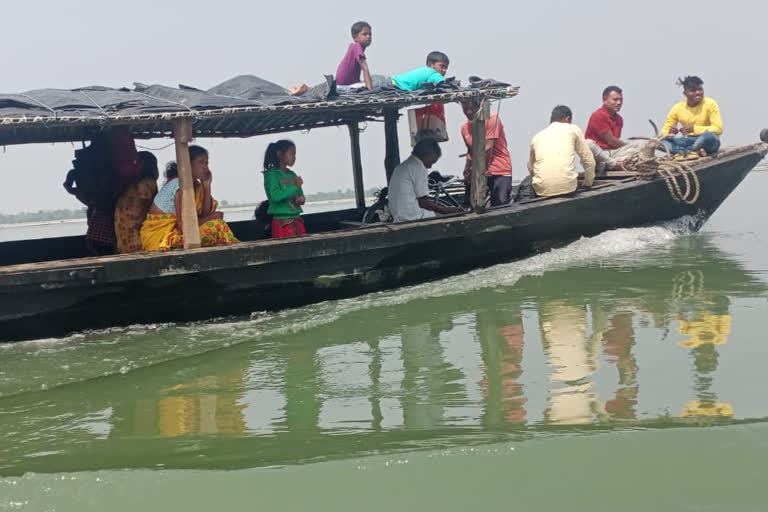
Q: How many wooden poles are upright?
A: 4